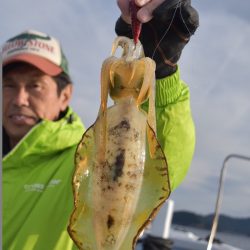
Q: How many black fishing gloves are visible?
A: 1